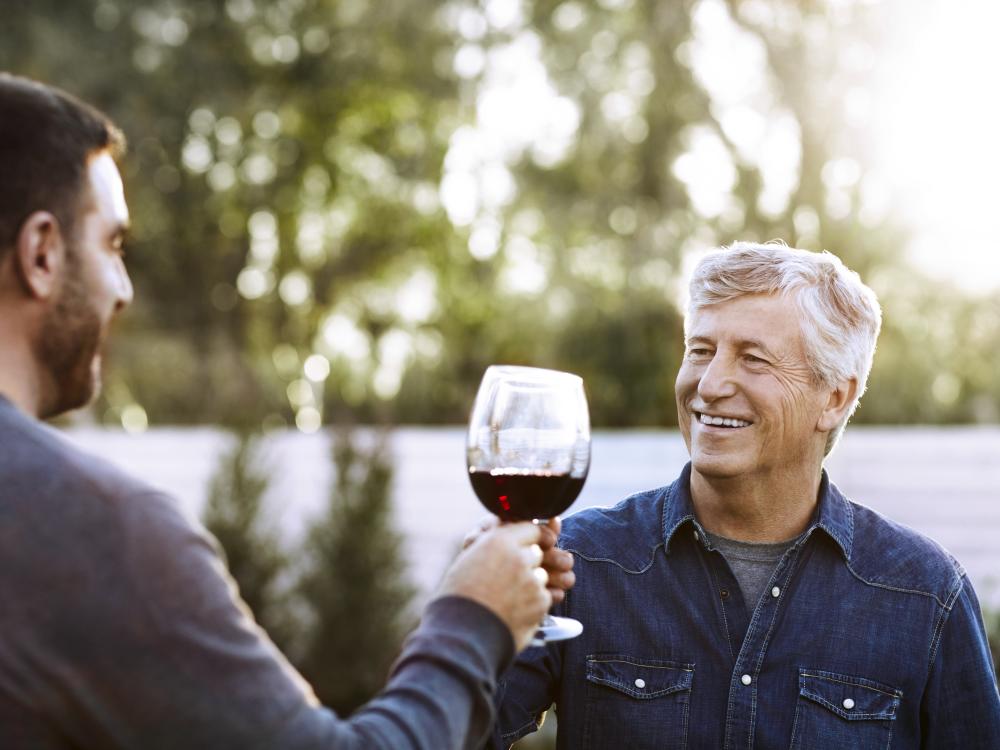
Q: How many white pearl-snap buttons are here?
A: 4